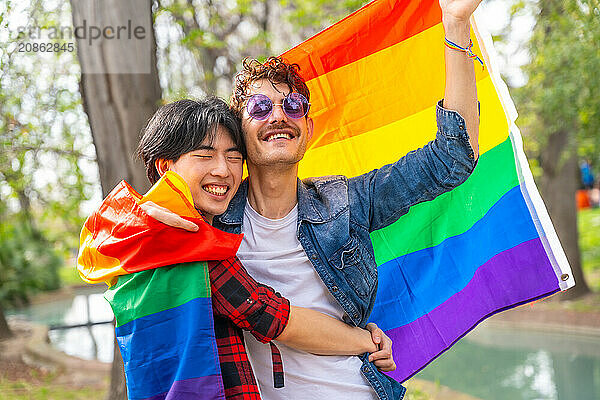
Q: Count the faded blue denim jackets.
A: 1